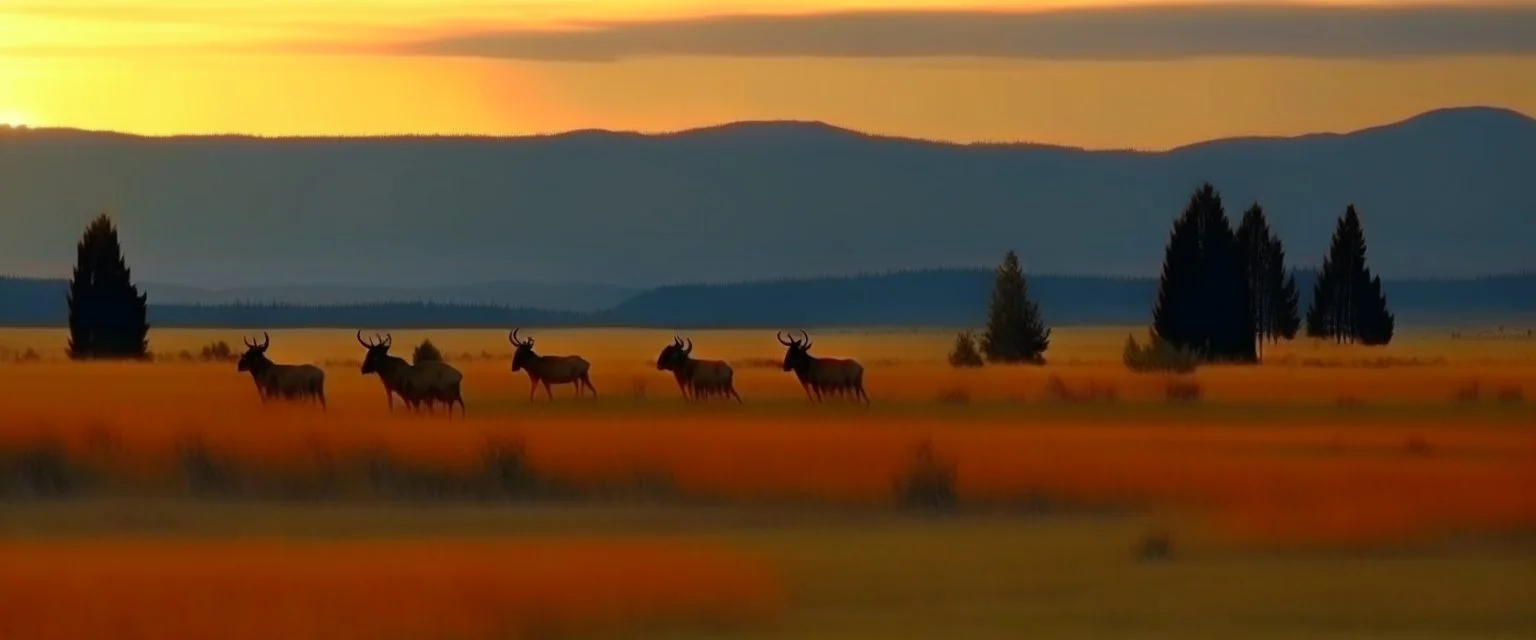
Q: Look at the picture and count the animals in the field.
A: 5